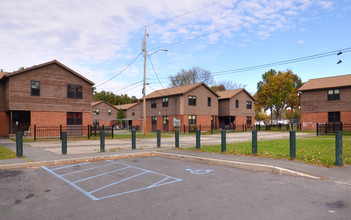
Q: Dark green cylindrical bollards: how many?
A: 11